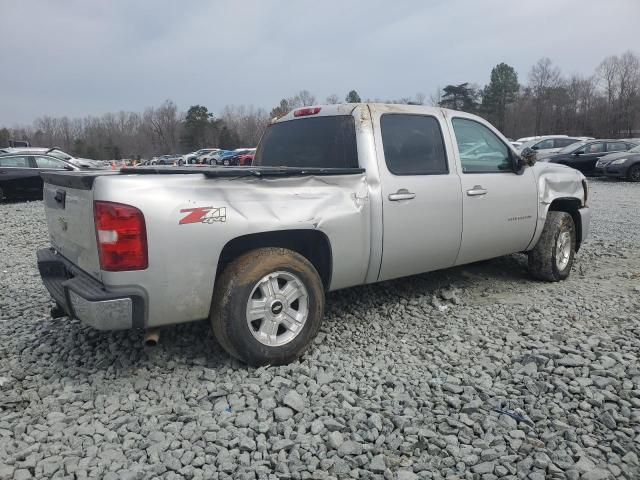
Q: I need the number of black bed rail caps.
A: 1